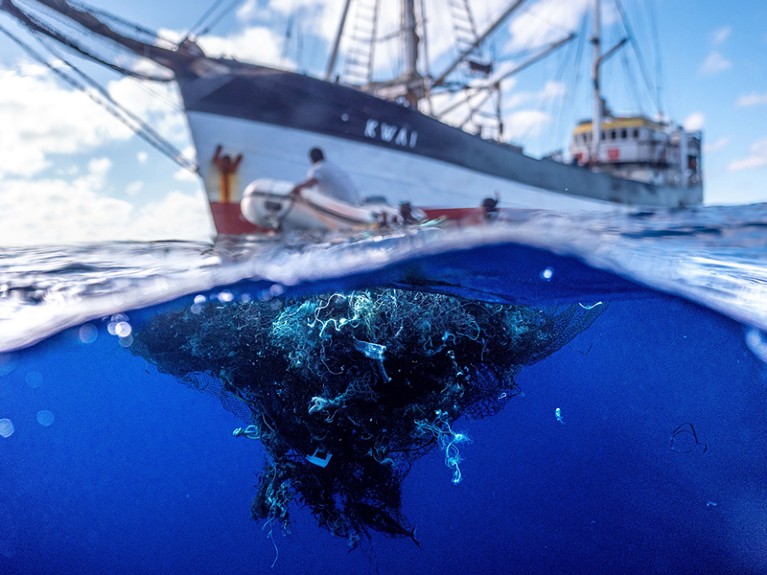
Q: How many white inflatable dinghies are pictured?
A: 1